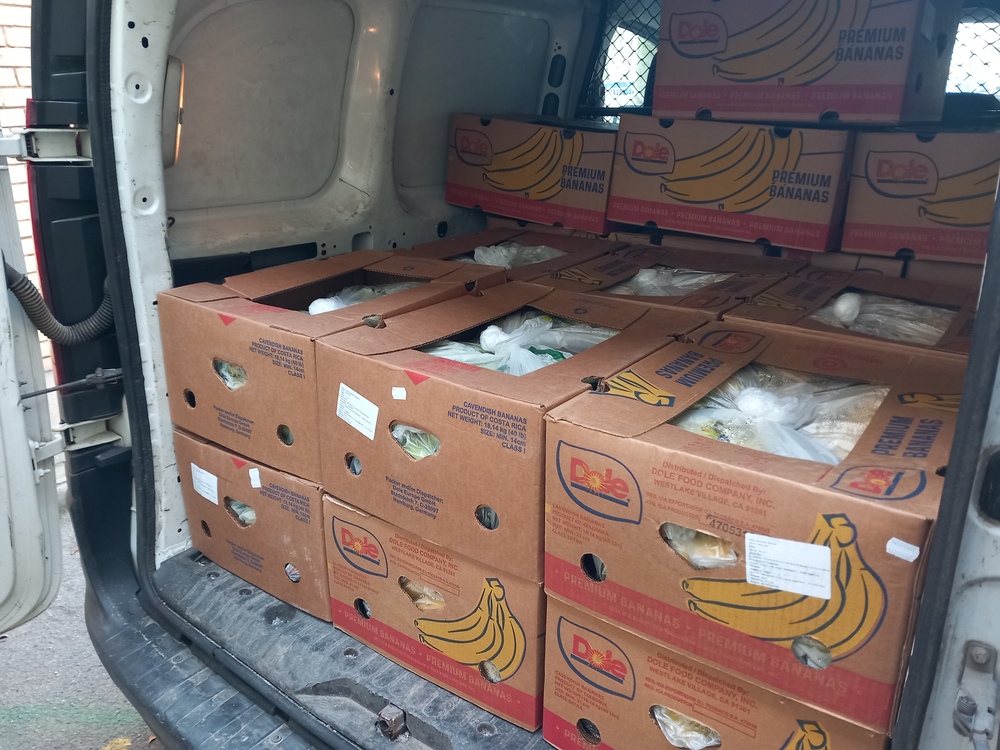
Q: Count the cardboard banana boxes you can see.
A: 13